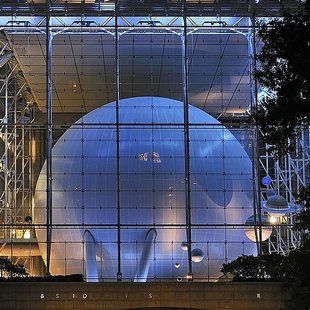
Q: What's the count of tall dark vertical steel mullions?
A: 4